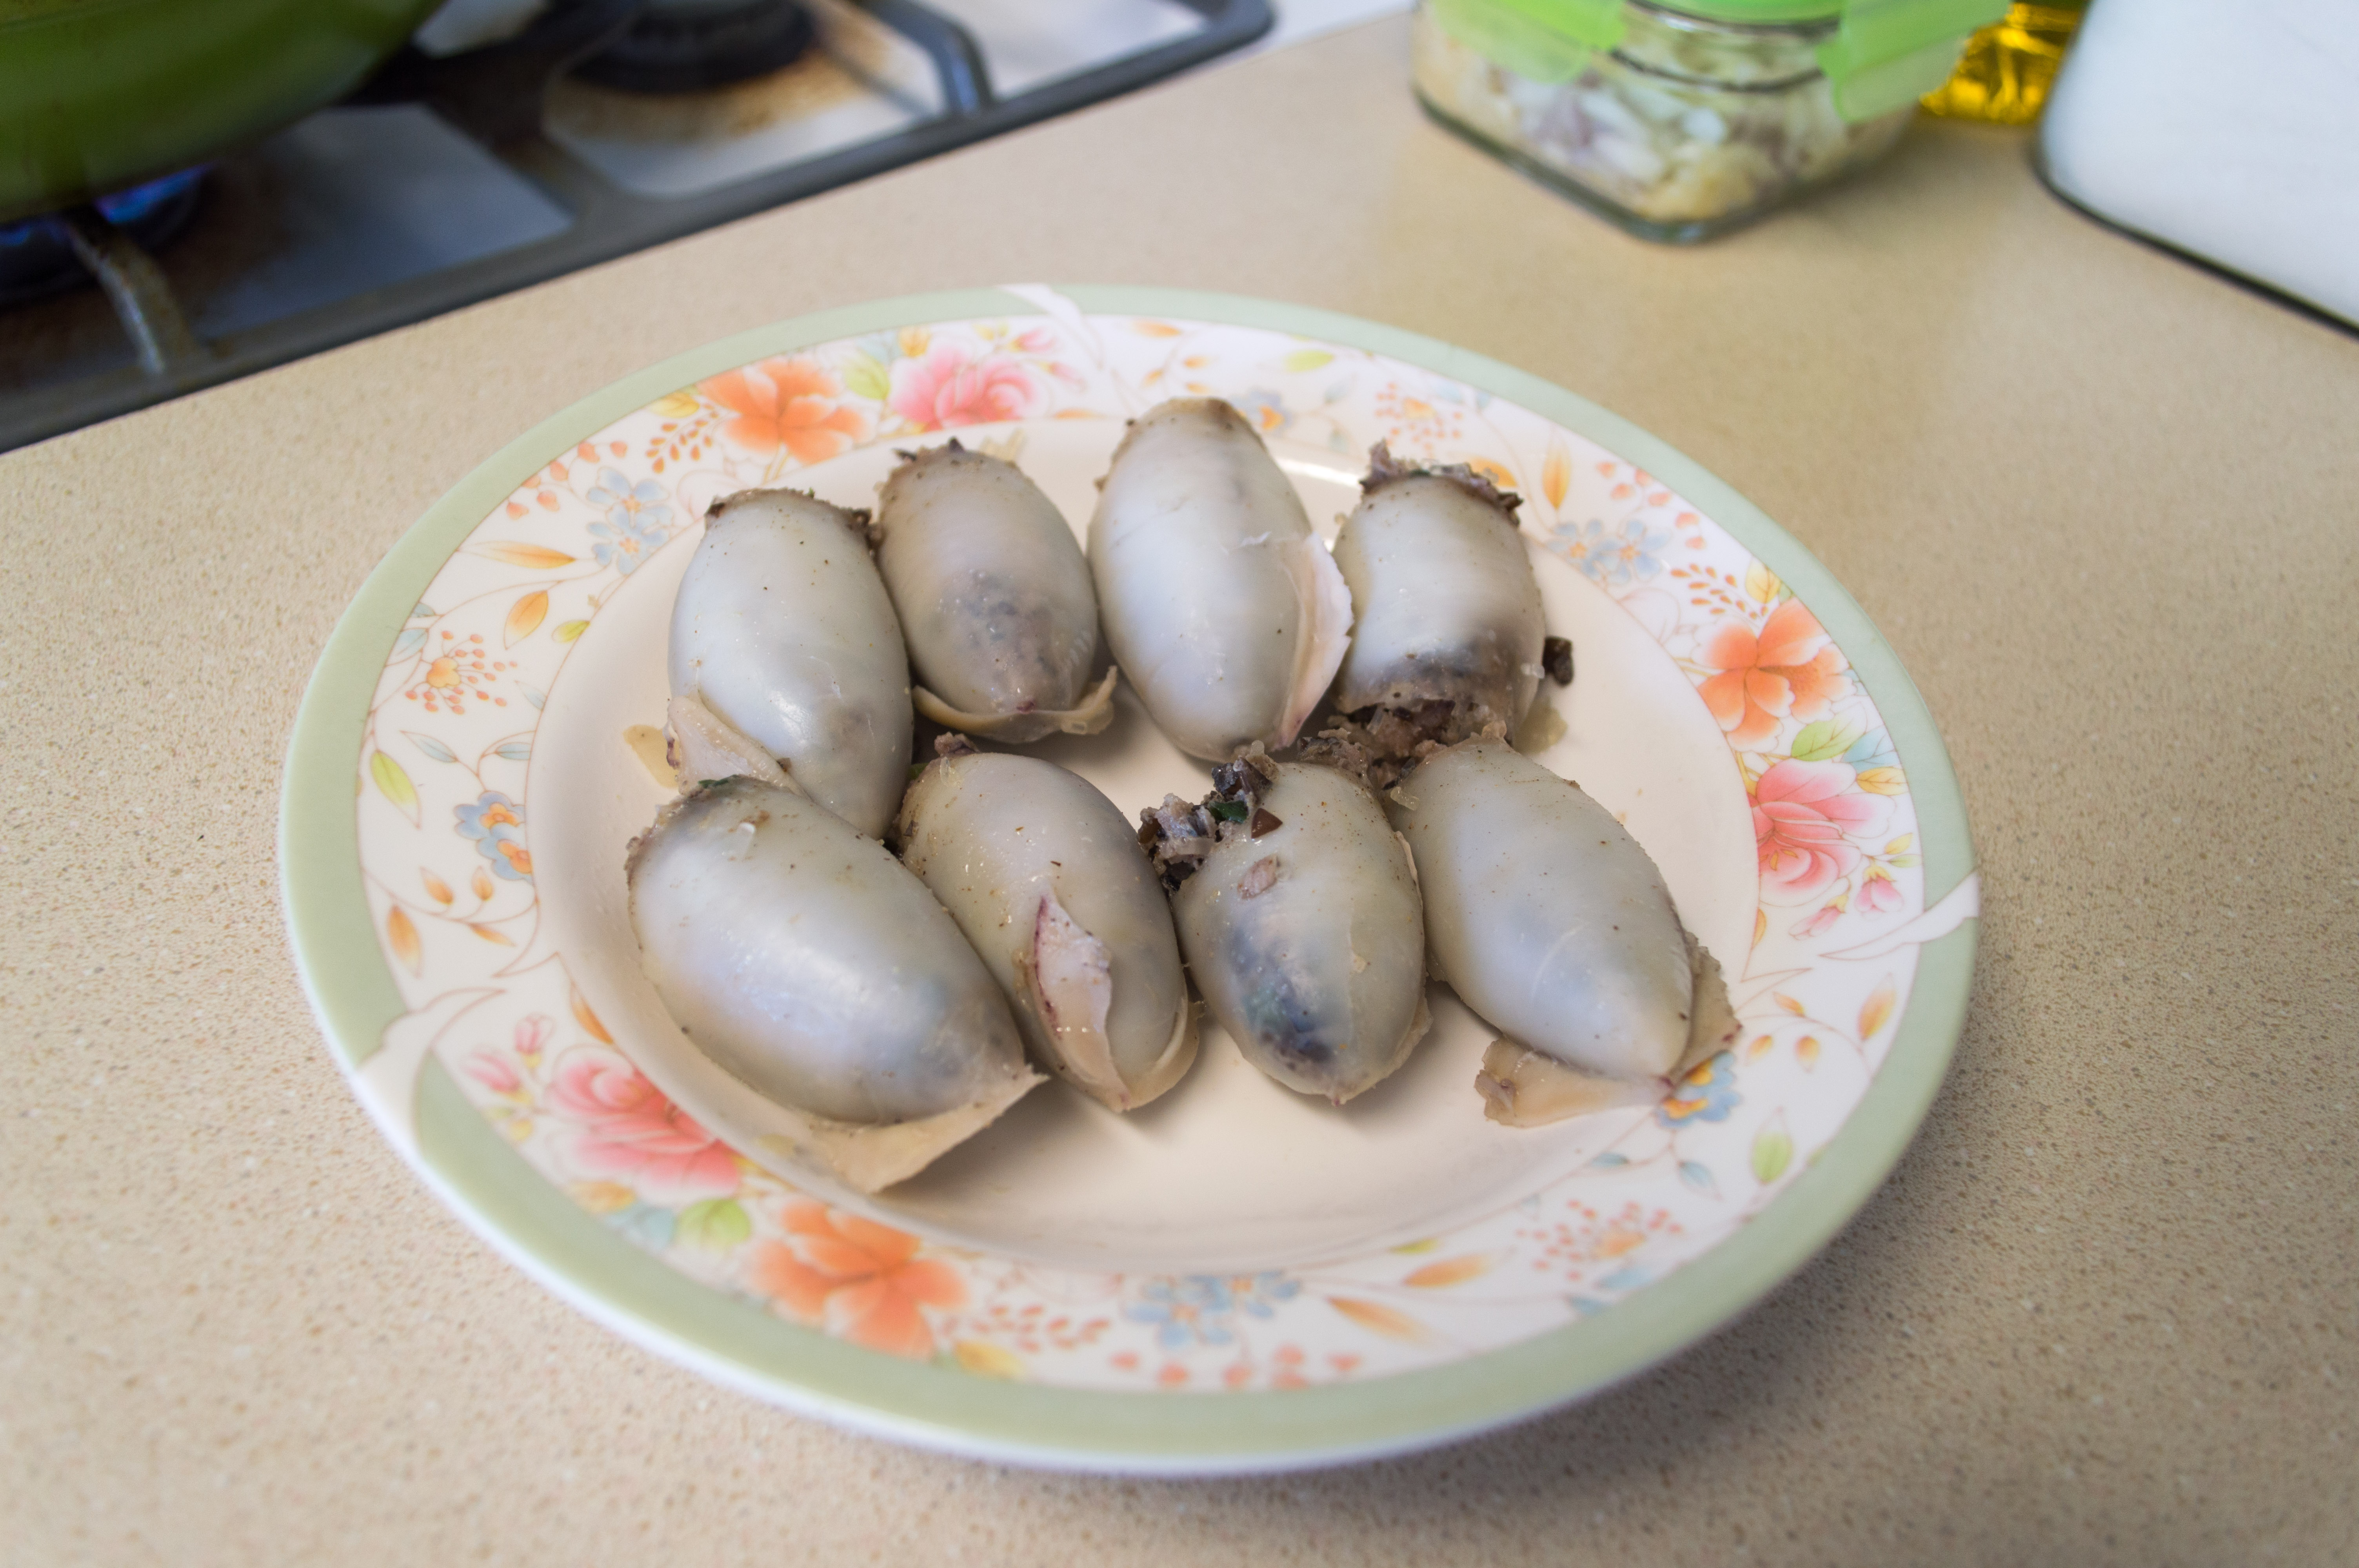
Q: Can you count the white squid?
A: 8